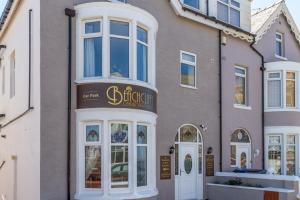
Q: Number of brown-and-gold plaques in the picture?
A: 2